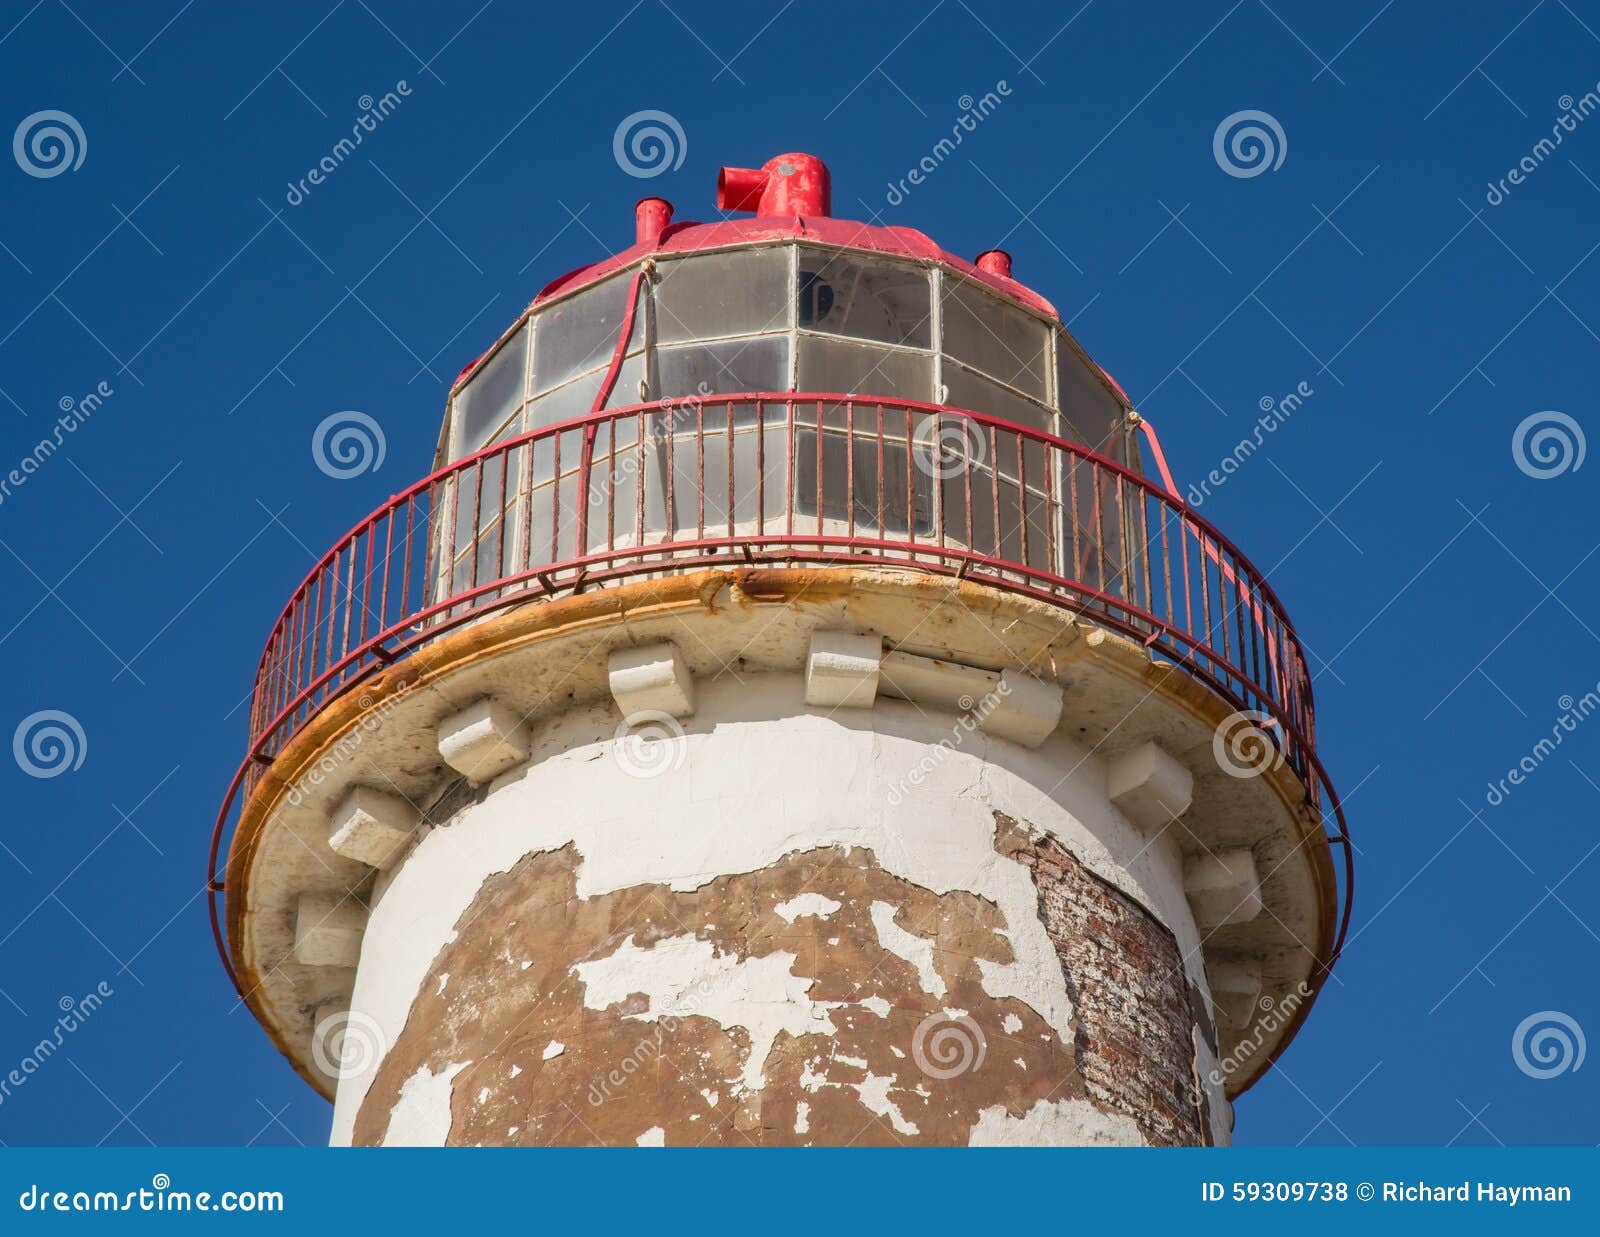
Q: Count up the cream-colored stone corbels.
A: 10